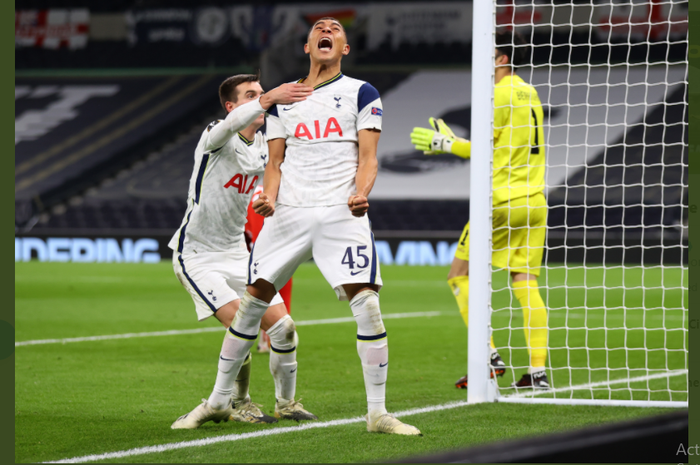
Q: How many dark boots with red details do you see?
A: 2